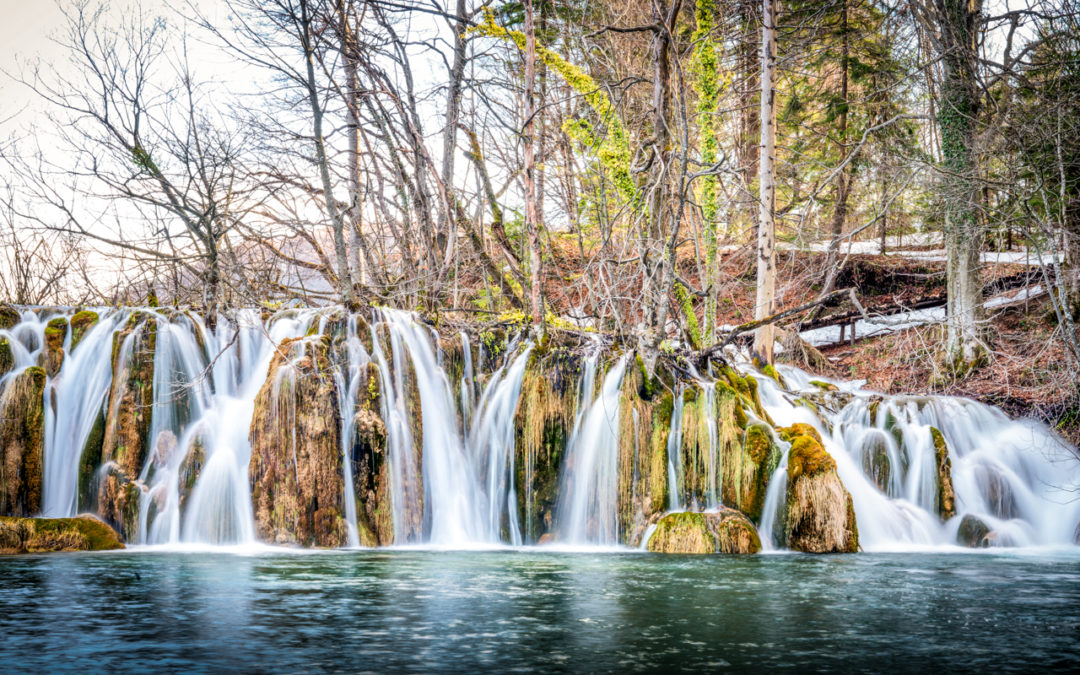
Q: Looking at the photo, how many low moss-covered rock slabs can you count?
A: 2